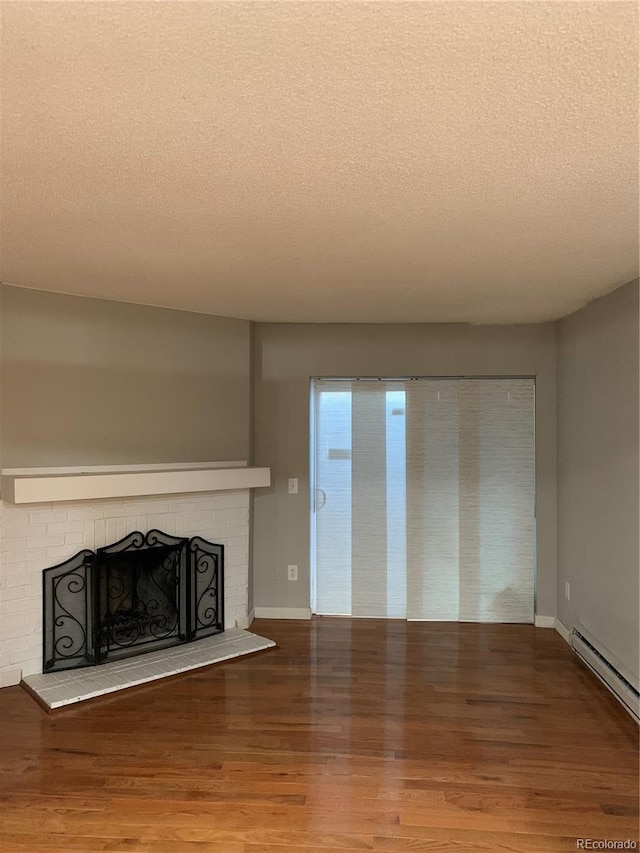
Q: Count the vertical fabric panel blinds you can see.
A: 4